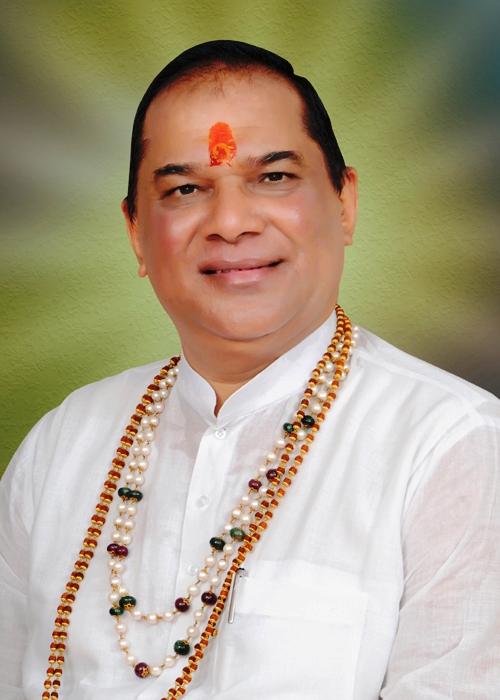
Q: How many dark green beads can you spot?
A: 9